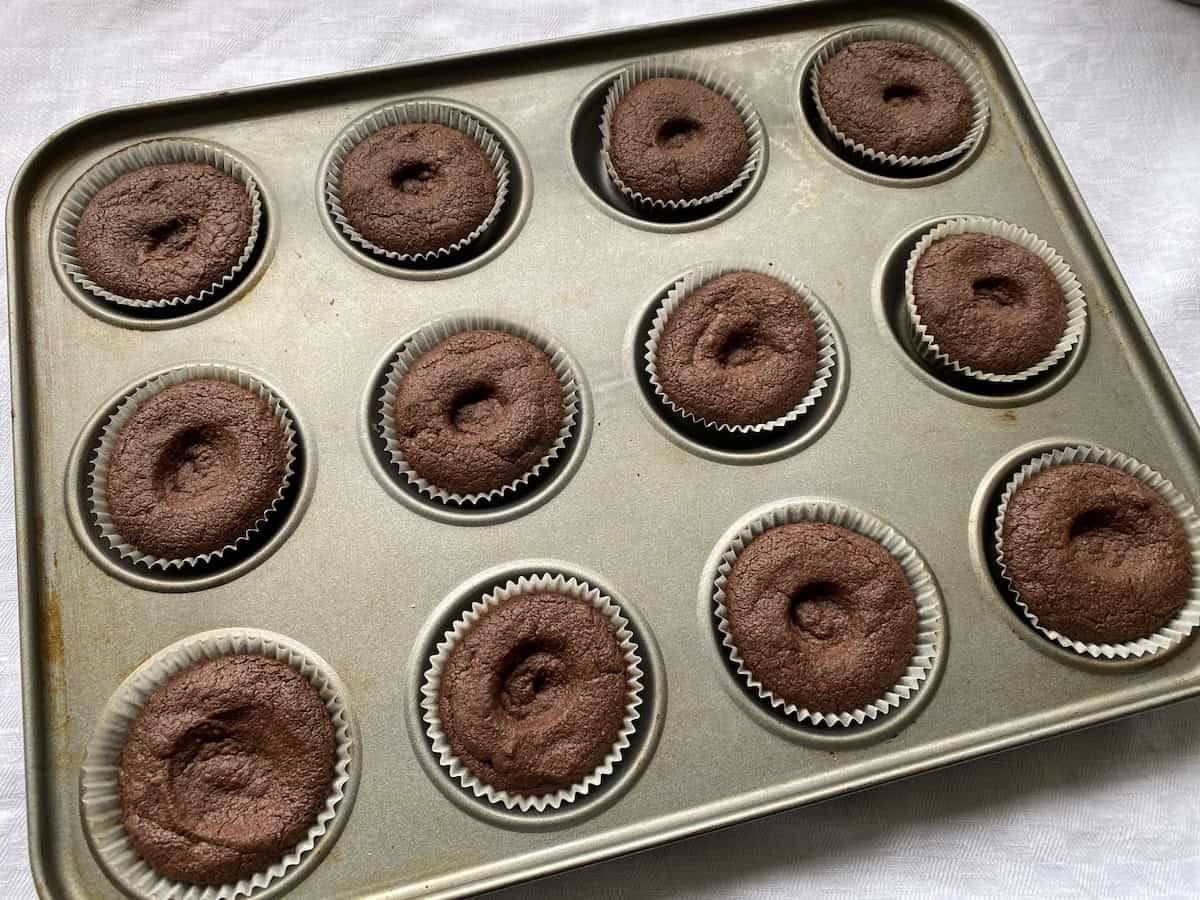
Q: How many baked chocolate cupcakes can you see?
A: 12